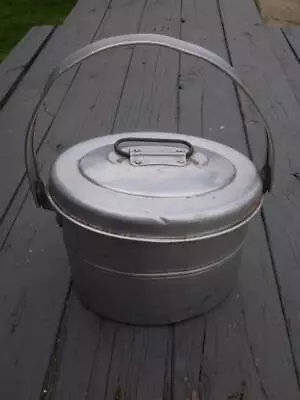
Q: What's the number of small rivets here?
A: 4